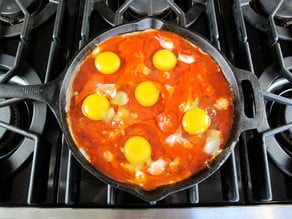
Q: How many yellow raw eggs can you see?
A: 6